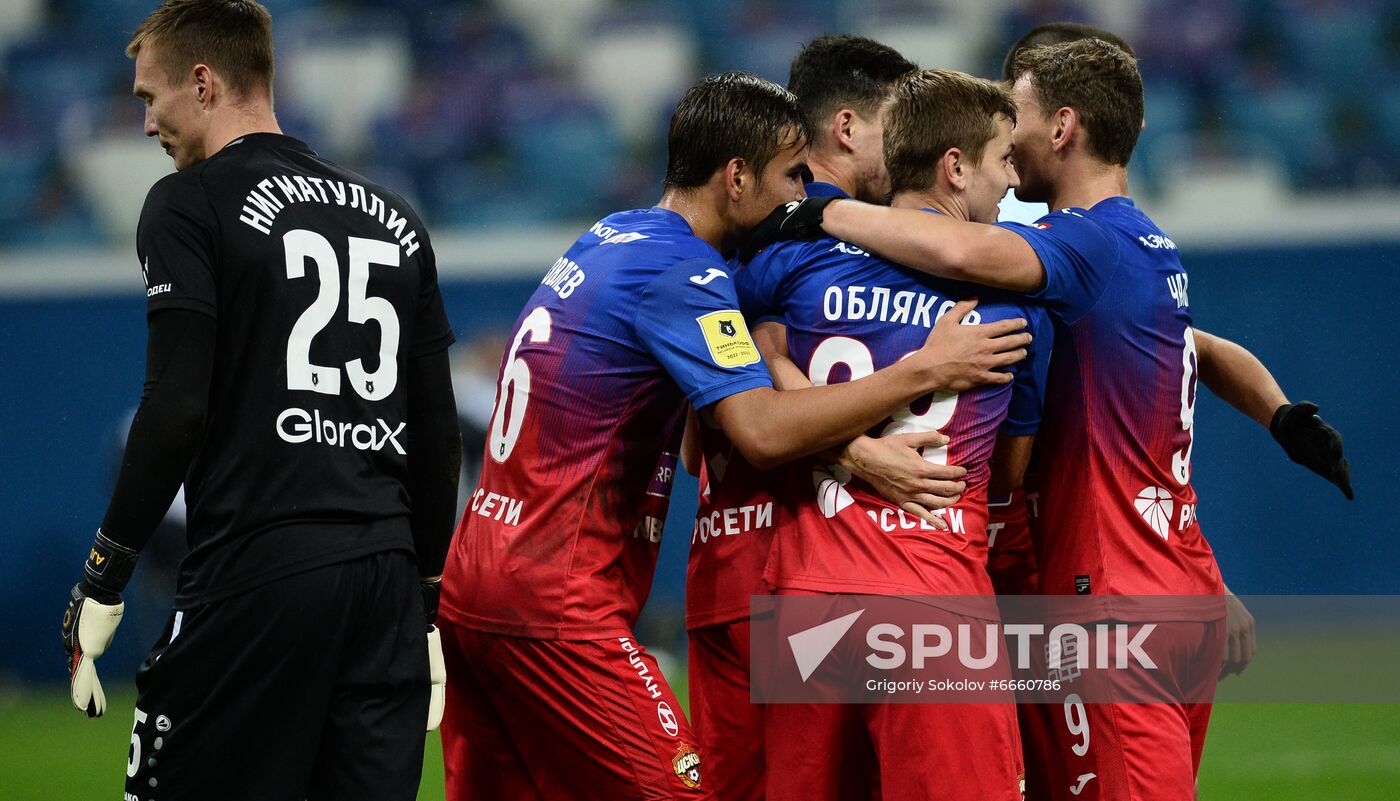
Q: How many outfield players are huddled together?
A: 5